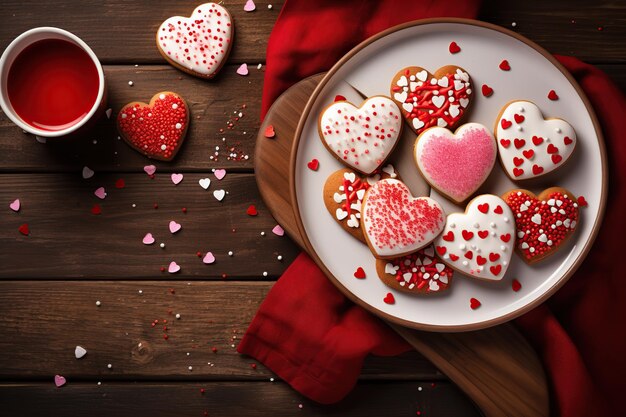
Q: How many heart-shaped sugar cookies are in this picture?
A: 11